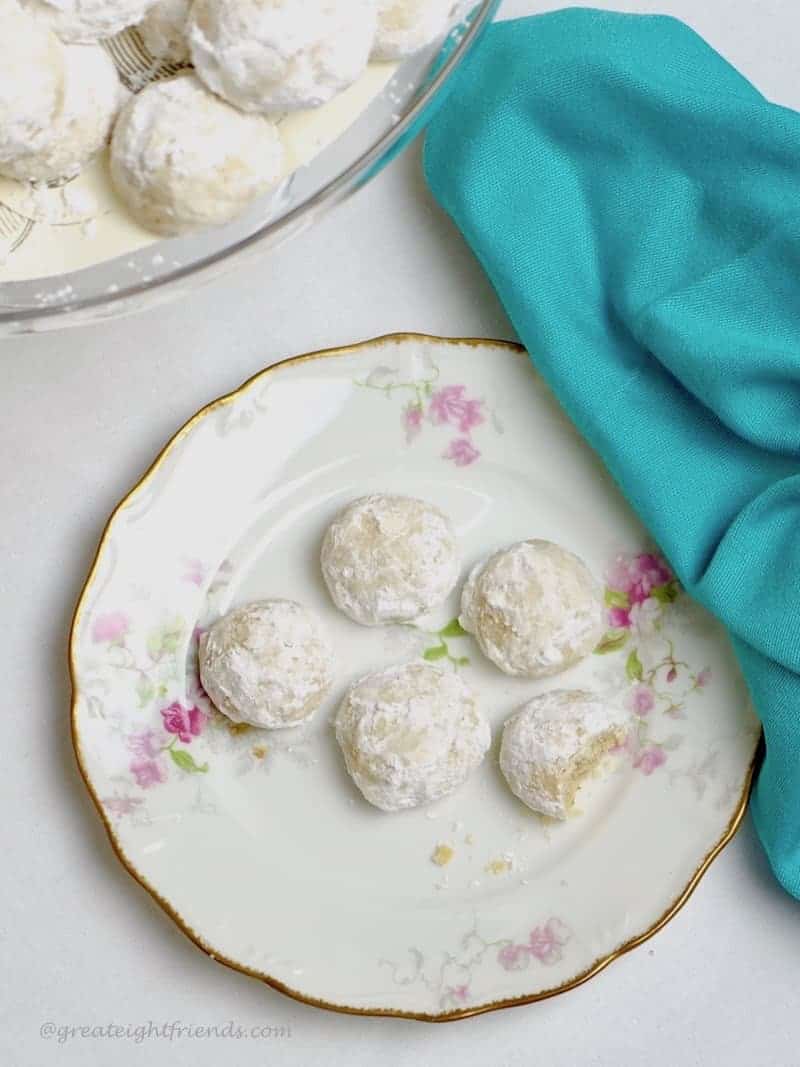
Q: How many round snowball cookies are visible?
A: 12